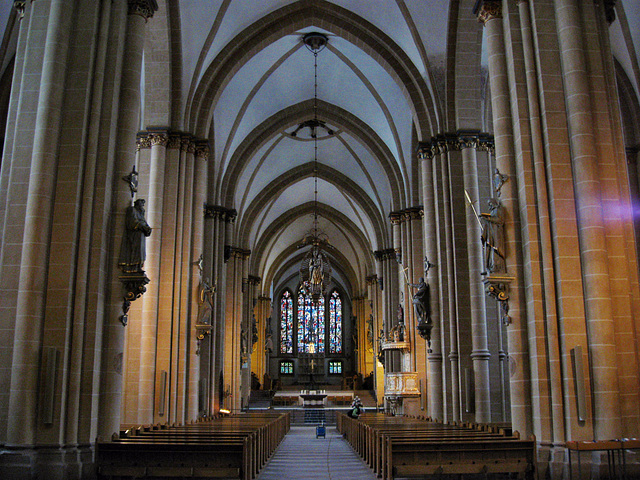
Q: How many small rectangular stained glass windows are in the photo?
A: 2